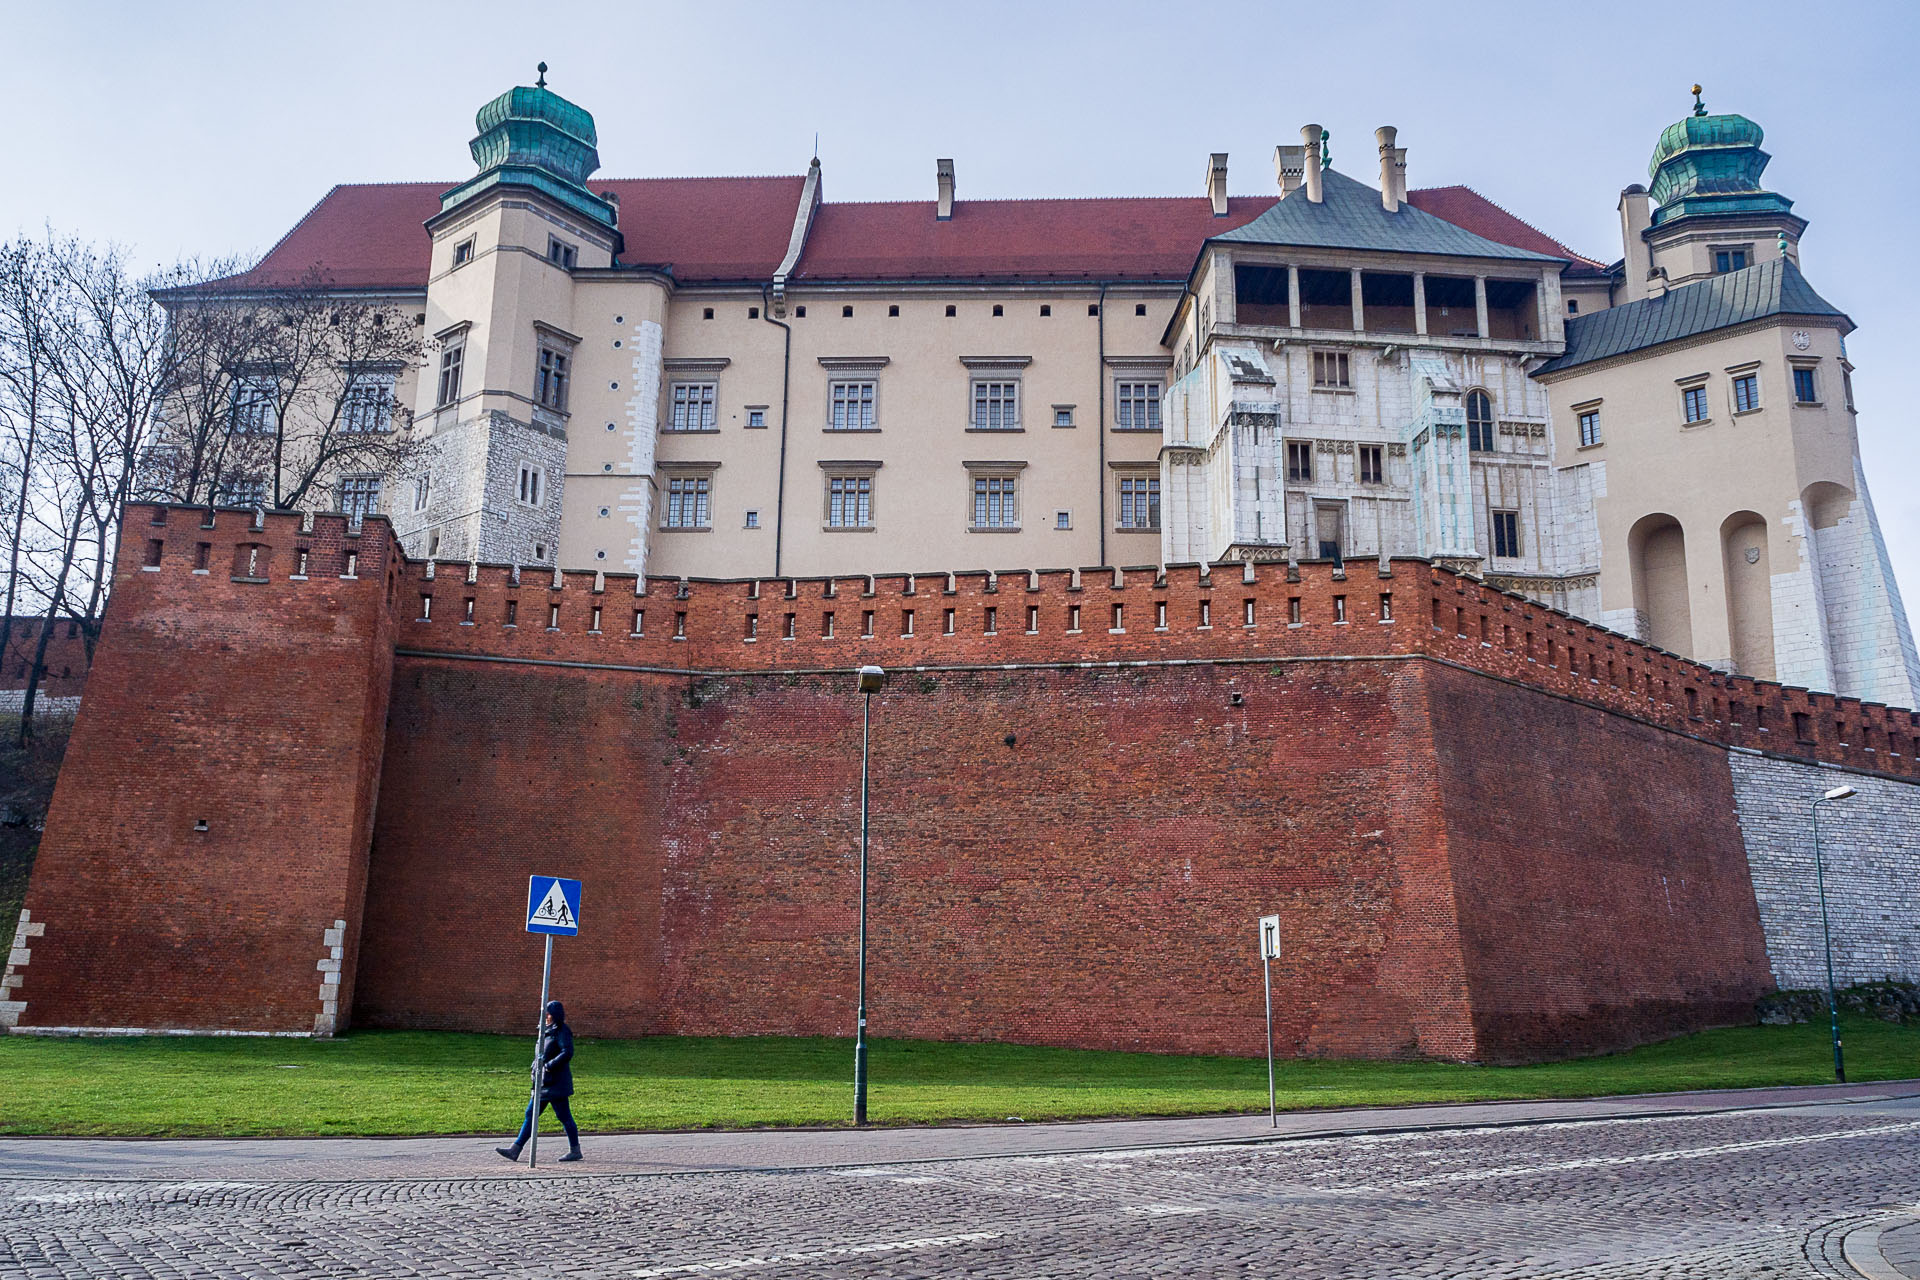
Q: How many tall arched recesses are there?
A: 3